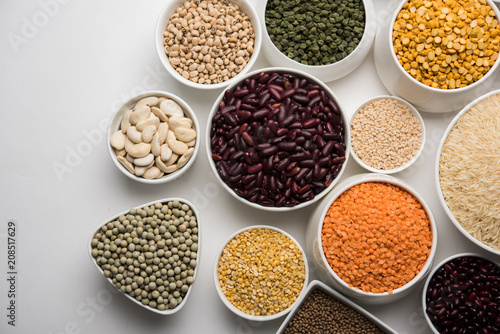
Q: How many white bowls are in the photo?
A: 12